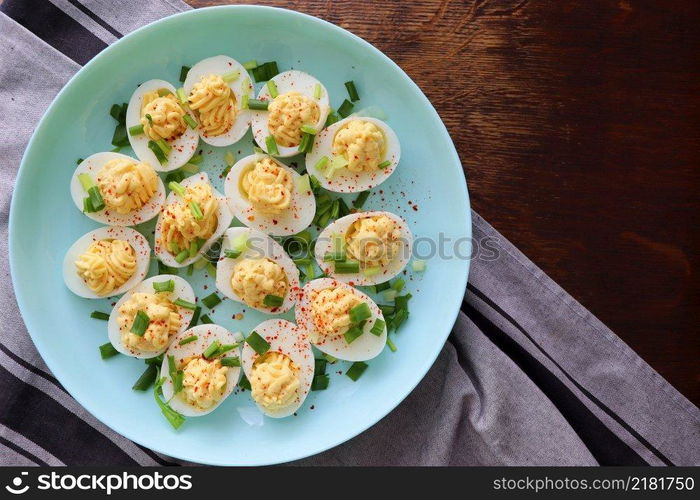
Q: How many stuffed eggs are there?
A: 14